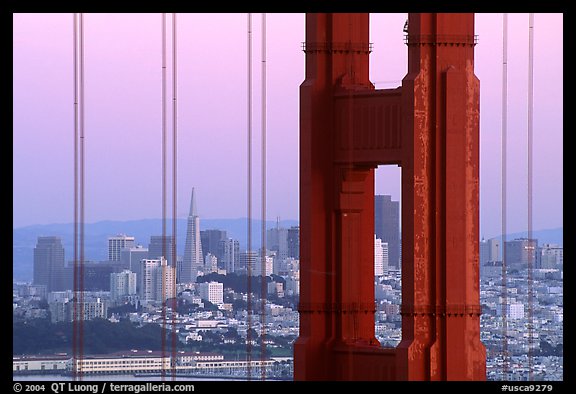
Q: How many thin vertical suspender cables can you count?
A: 8